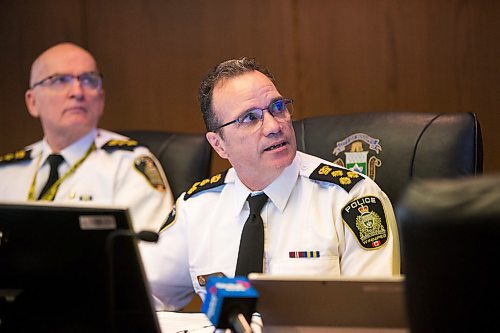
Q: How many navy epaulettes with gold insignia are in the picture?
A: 4